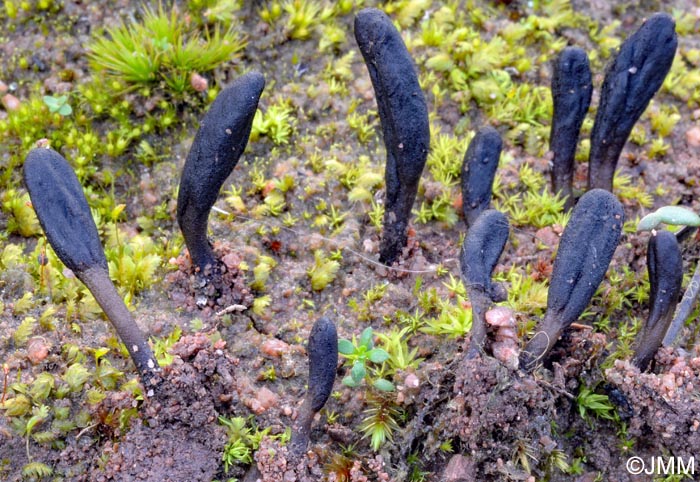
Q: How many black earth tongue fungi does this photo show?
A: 10